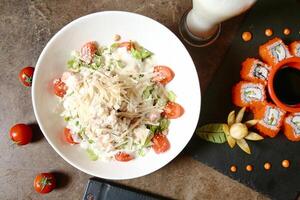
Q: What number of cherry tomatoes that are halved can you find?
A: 8